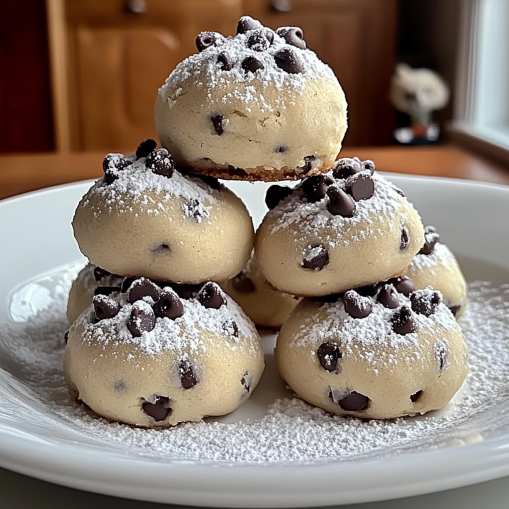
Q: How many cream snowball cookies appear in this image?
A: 8